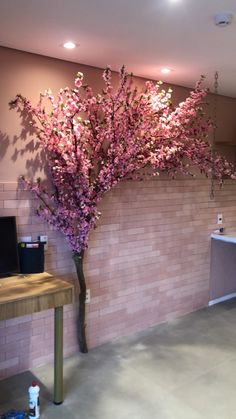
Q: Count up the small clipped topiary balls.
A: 0